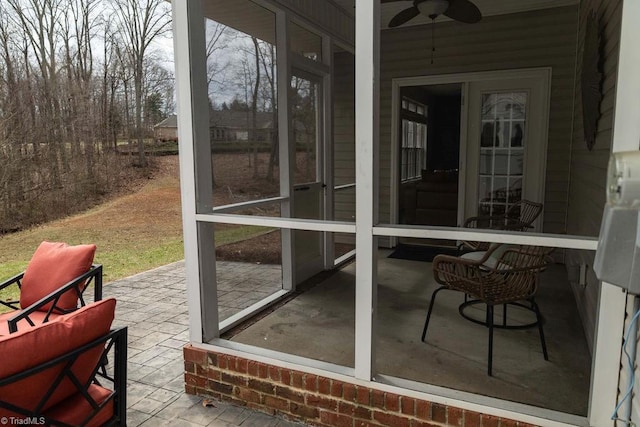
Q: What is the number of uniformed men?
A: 0